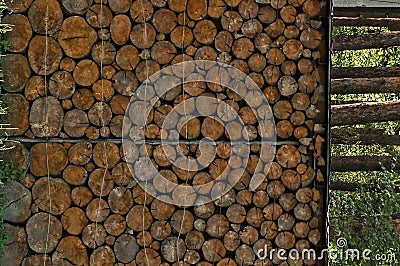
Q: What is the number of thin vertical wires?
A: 4